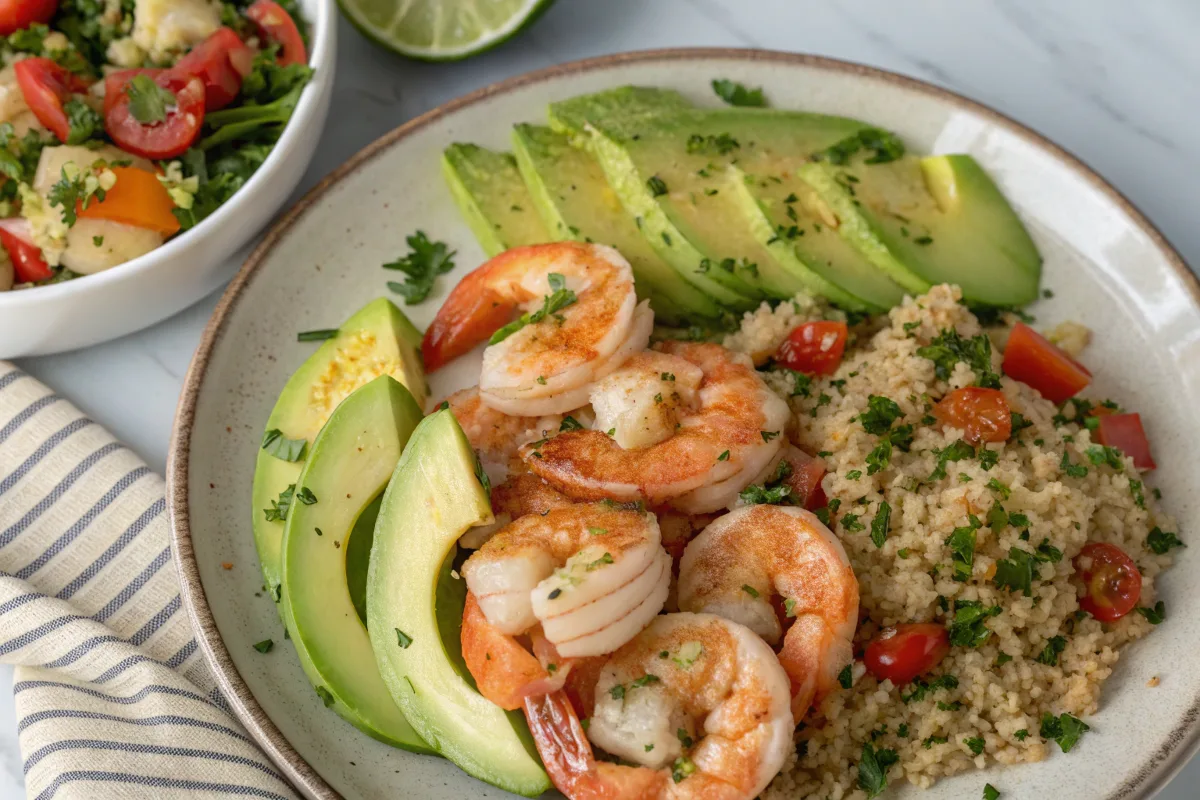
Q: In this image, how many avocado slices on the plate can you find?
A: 8